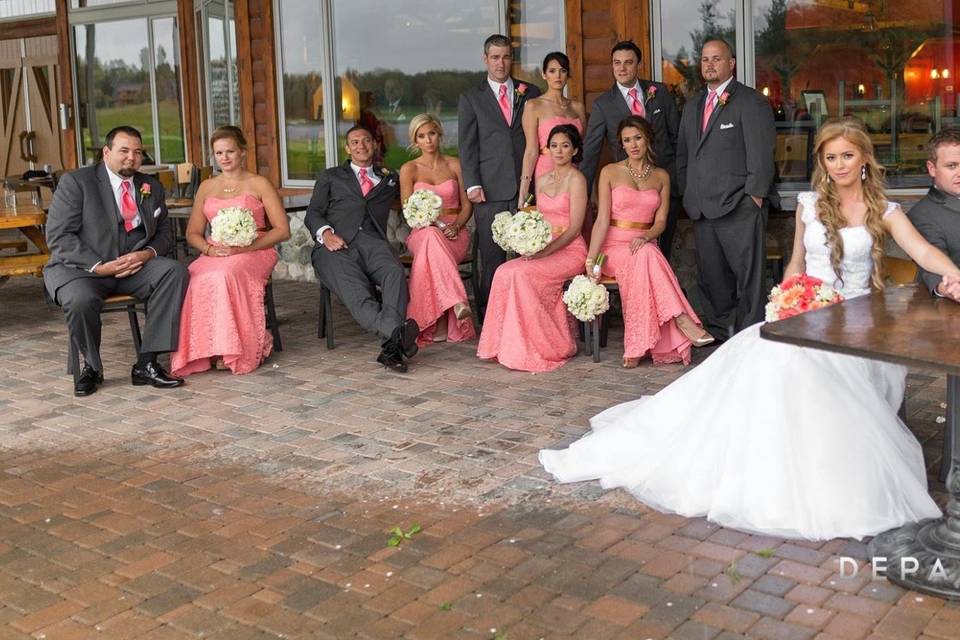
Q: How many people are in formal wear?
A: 12